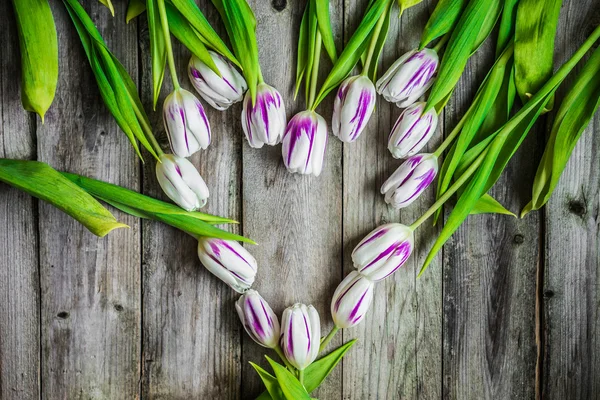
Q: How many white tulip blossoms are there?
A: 14